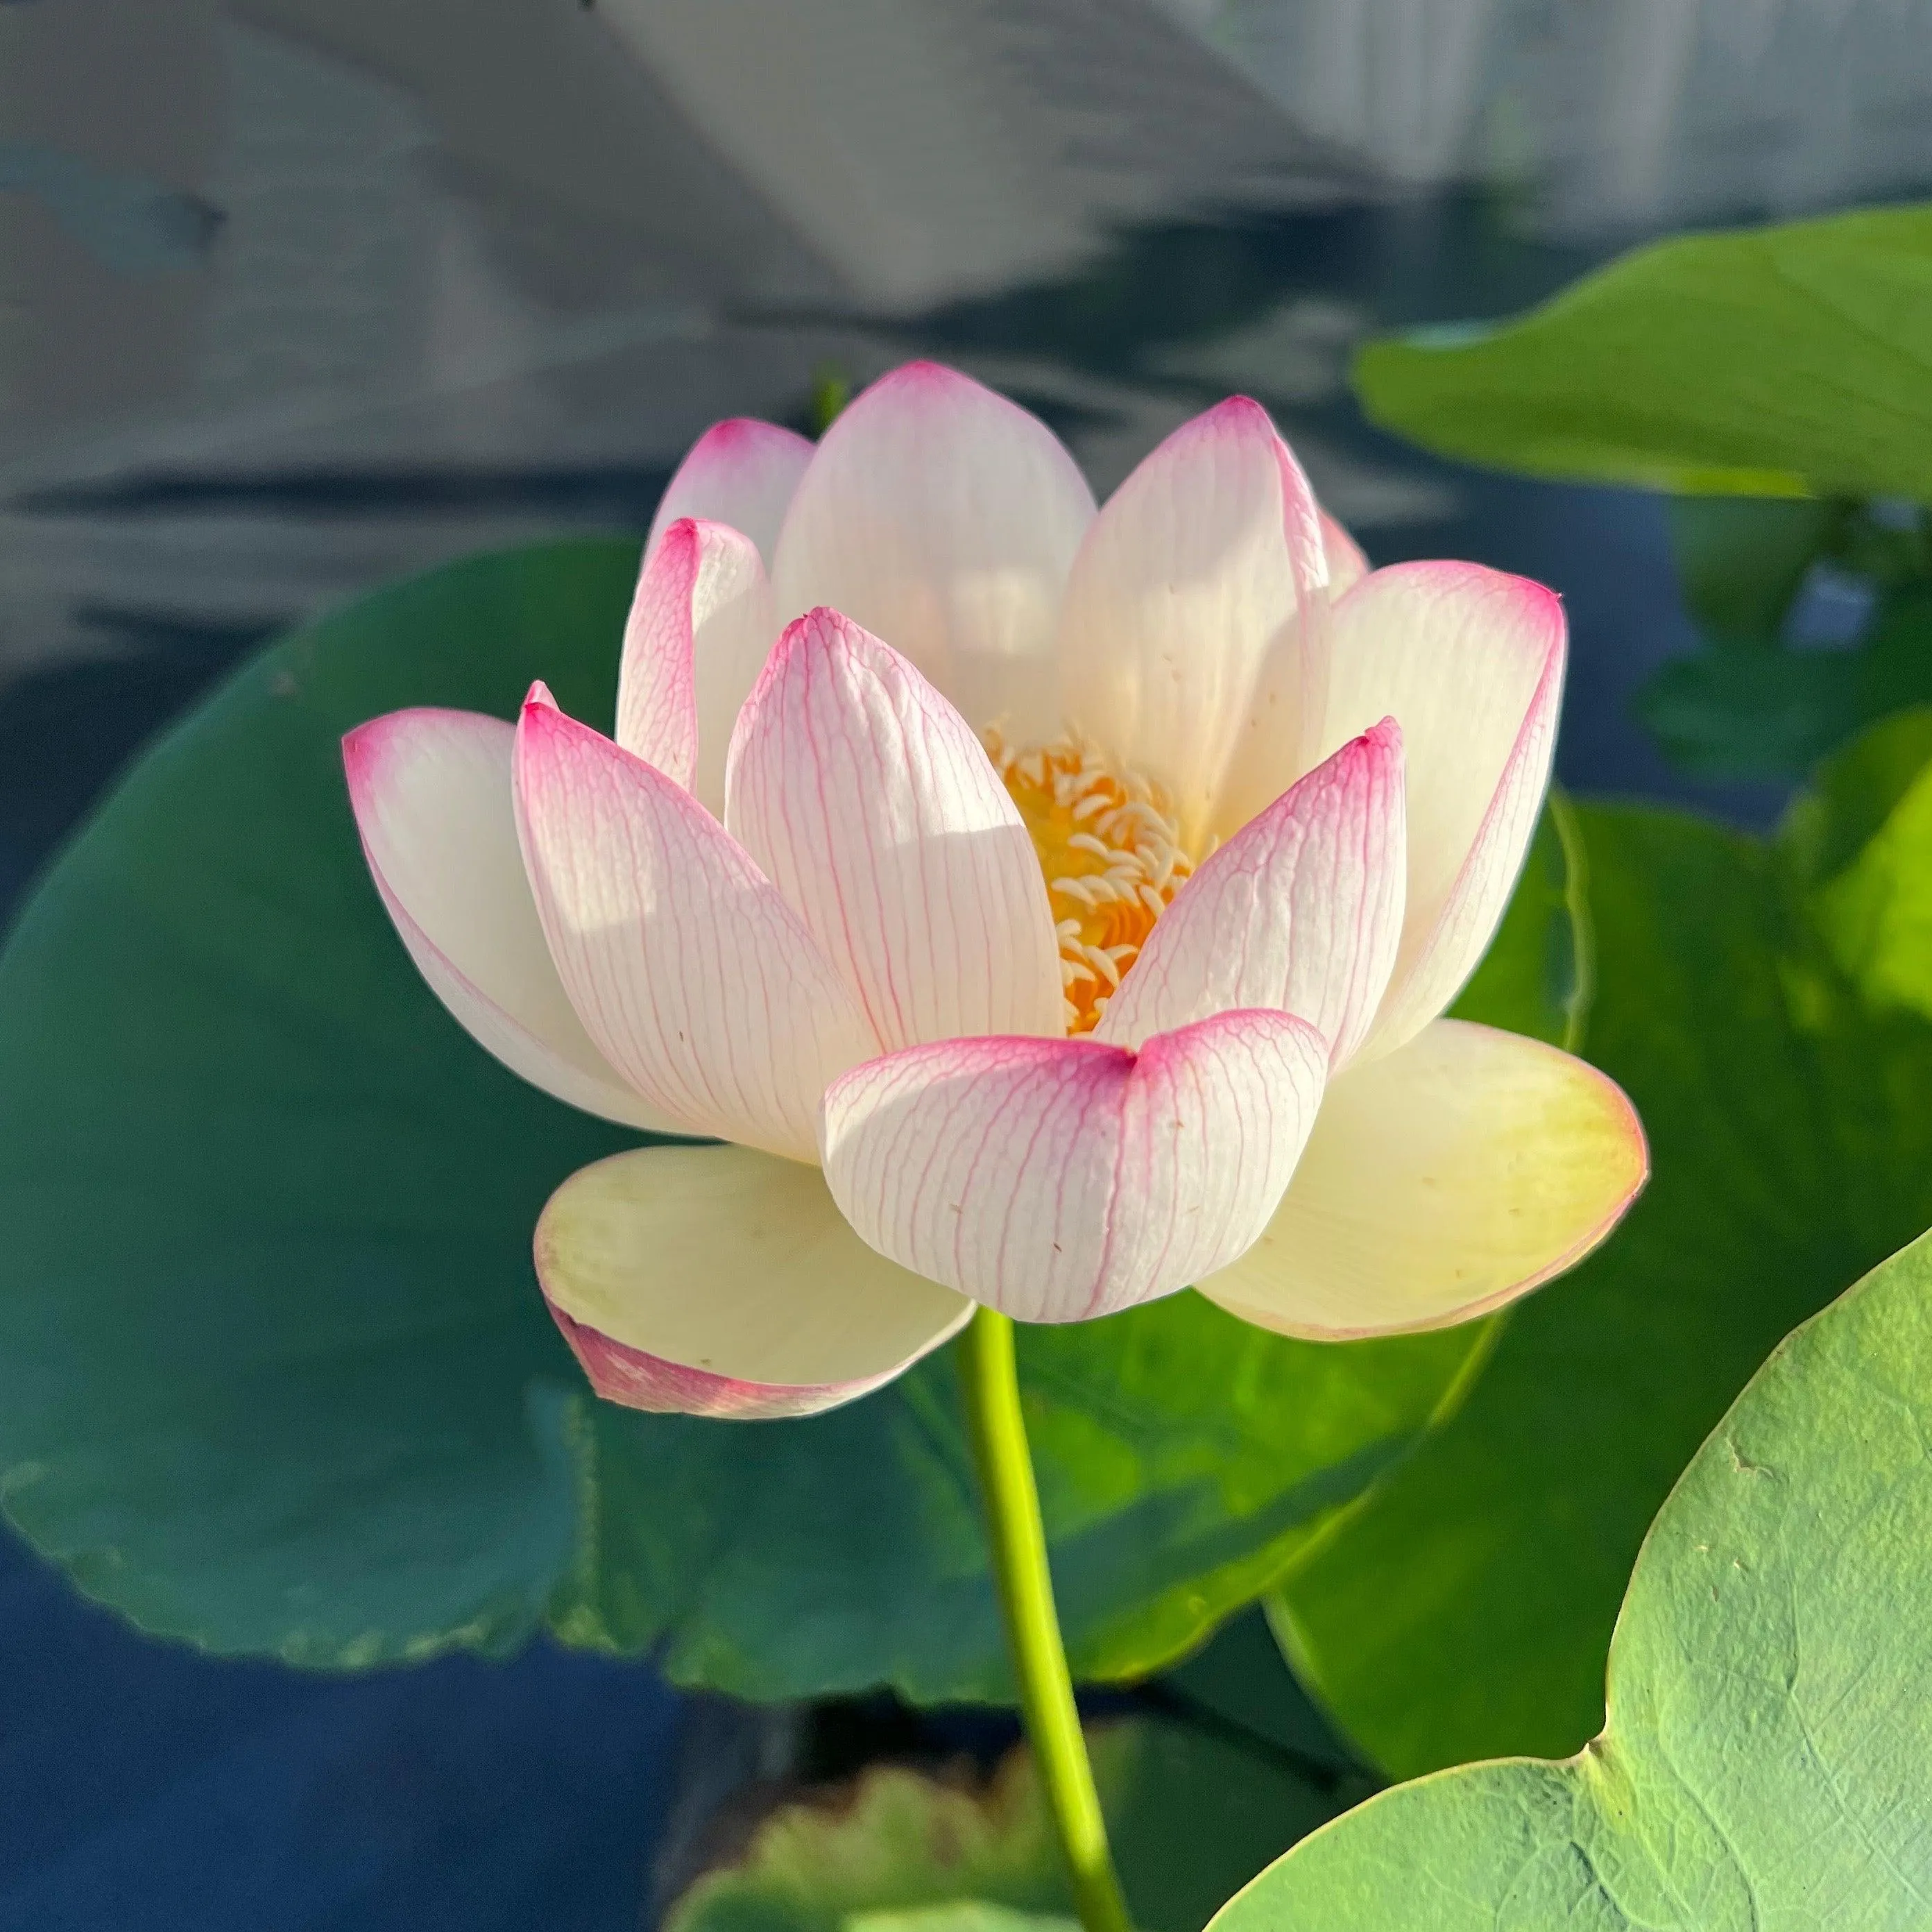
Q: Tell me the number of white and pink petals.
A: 13